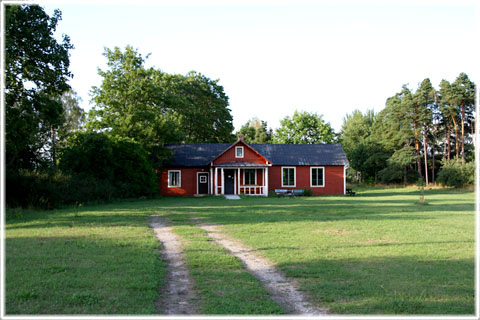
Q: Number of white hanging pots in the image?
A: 0